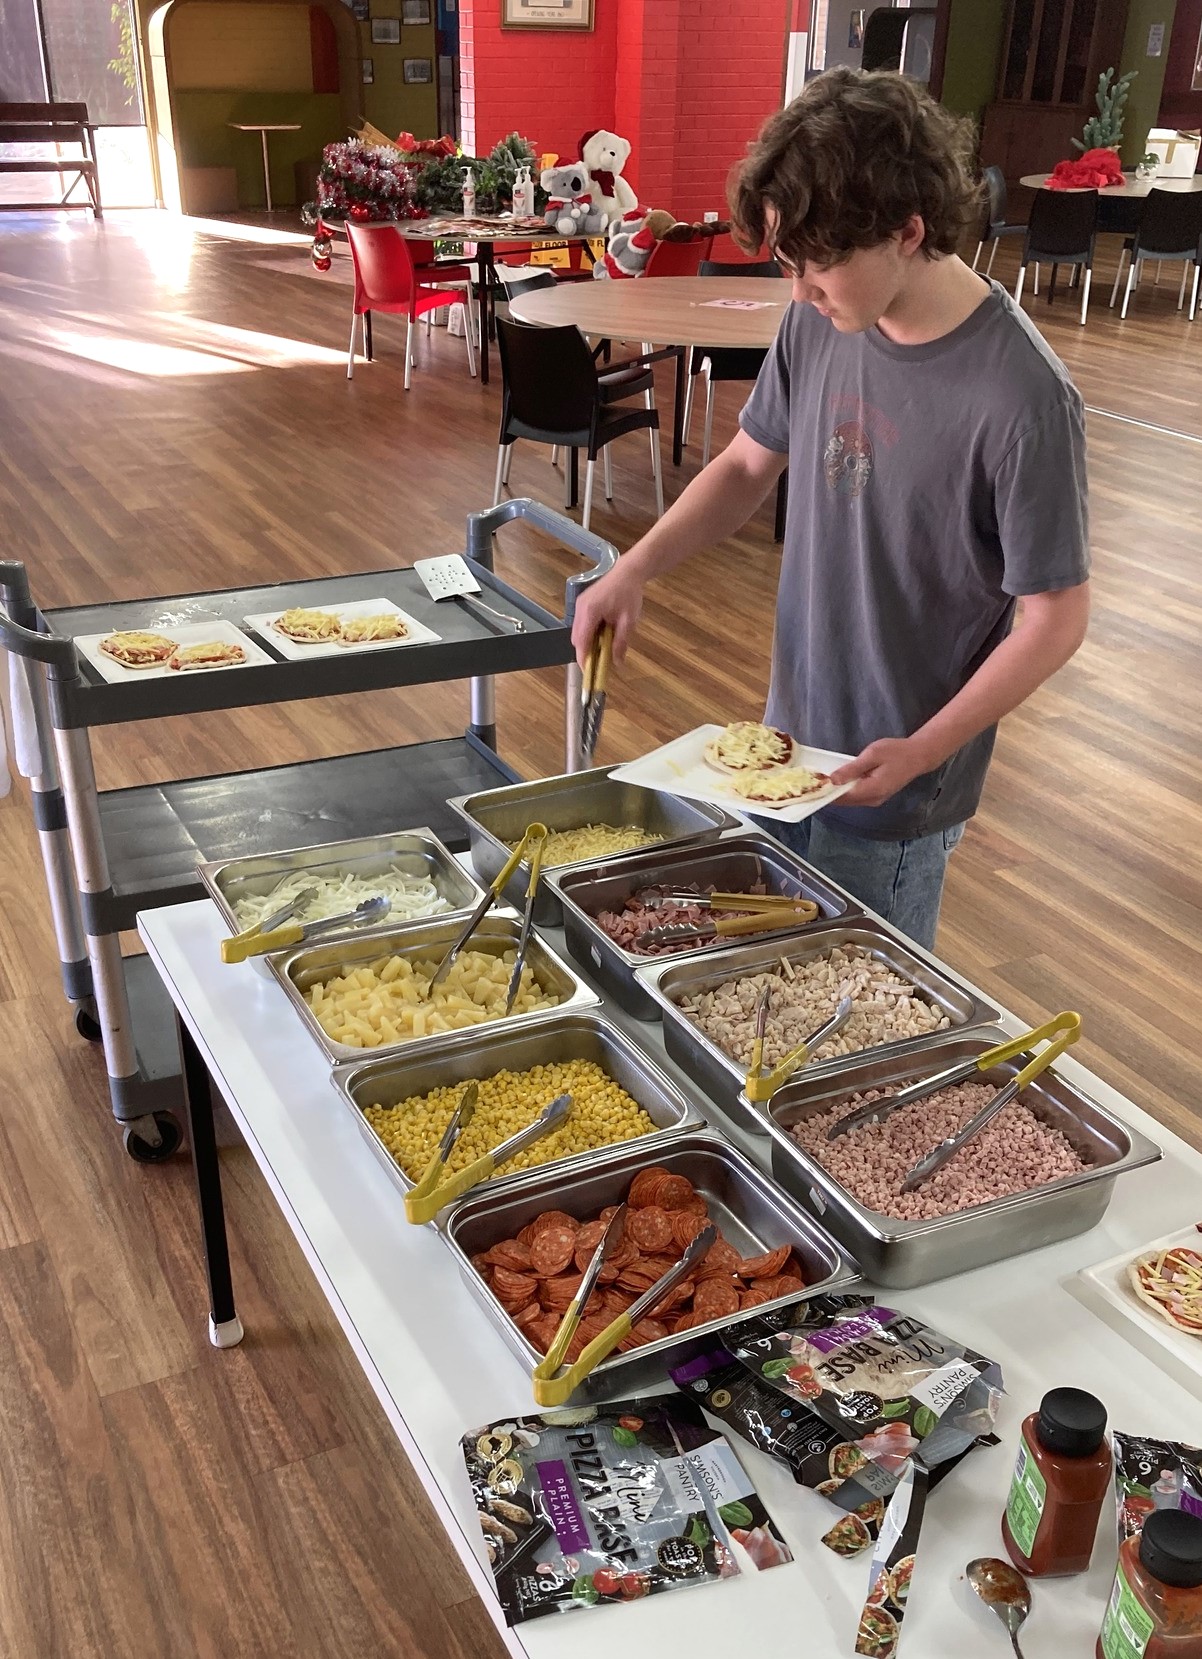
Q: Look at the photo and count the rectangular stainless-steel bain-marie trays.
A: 8